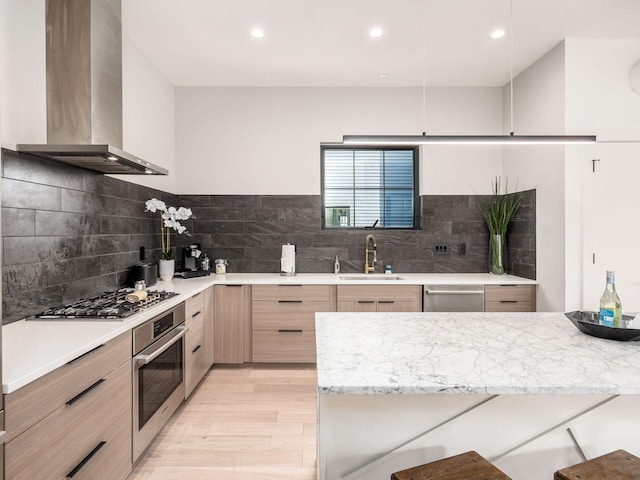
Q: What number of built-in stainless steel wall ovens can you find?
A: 1